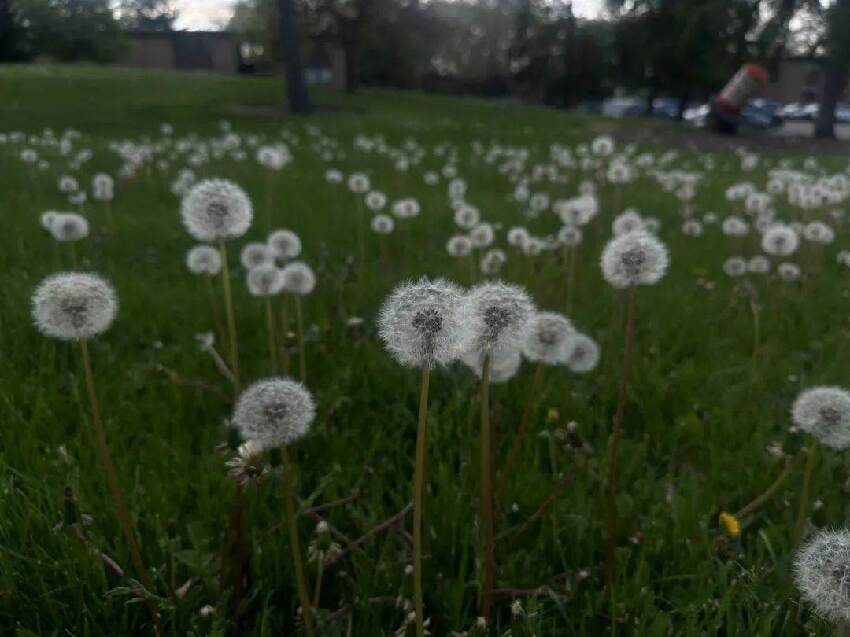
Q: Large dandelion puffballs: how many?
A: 8